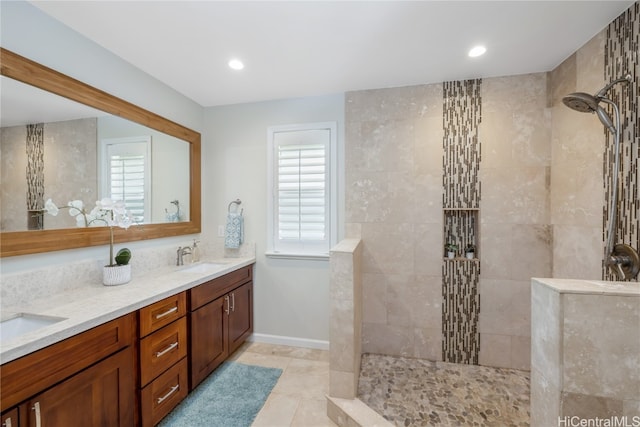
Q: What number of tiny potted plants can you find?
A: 2